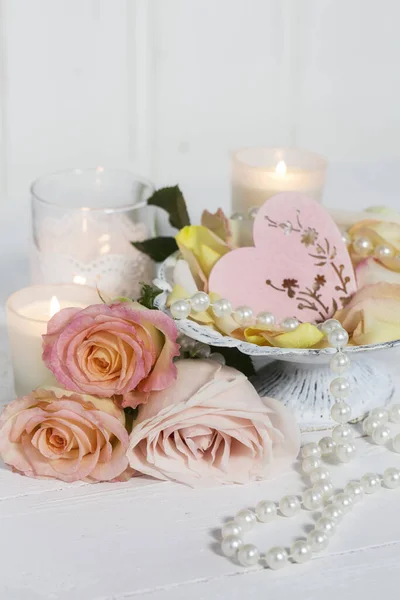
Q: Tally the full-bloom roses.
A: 3